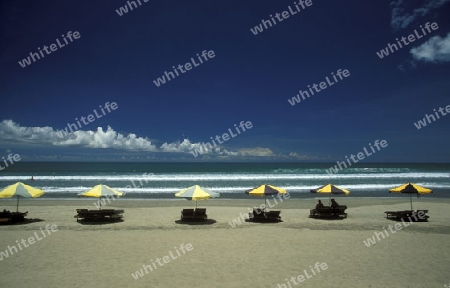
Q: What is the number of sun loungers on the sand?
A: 12